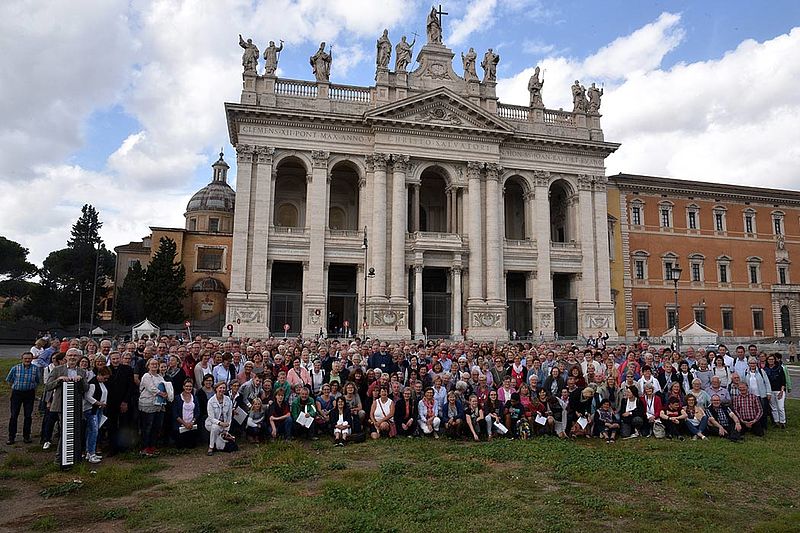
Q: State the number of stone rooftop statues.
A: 11